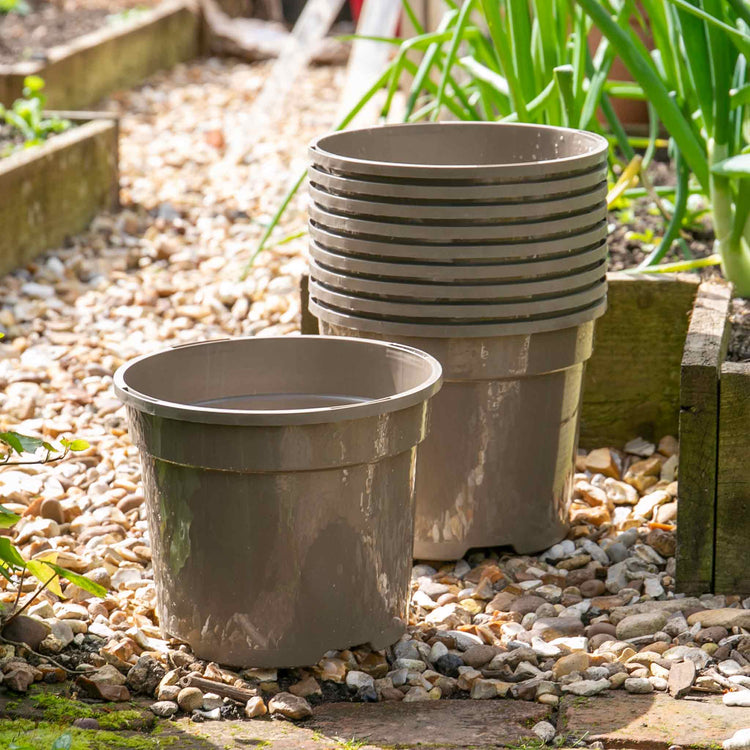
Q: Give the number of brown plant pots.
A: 10